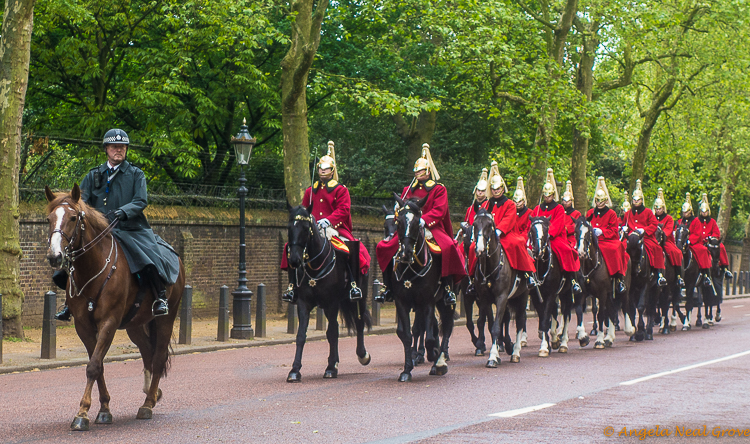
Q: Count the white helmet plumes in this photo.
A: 13